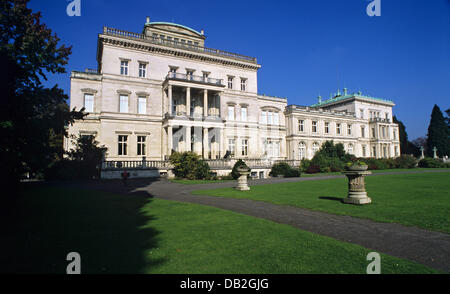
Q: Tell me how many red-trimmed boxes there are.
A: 0